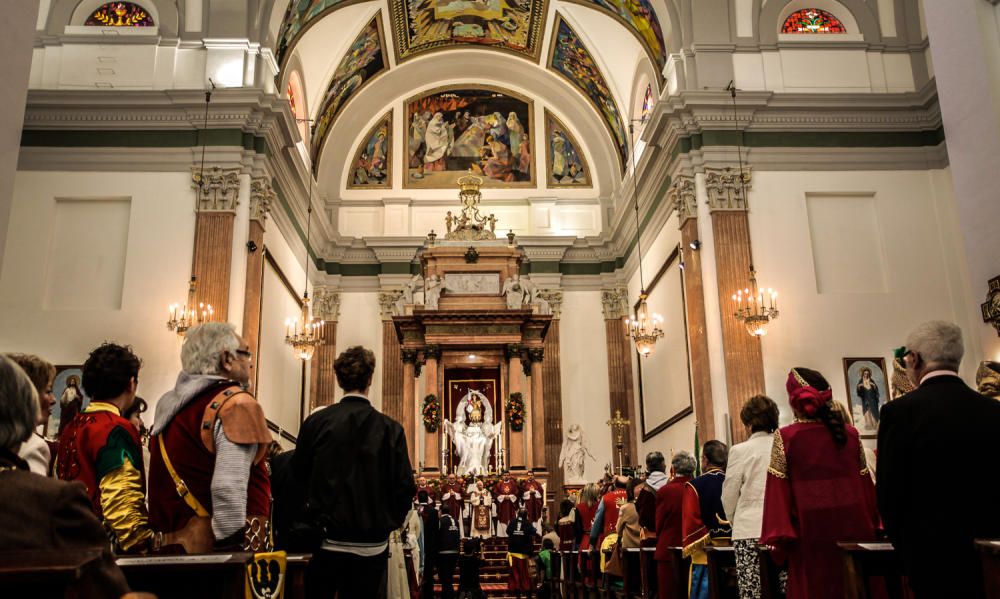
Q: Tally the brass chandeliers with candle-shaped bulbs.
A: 4